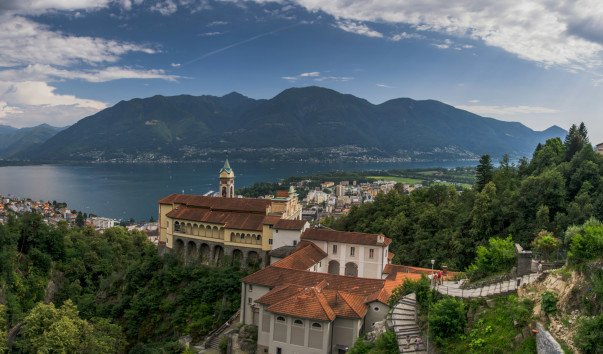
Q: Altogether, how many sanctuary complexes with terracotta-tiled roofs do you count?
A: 1